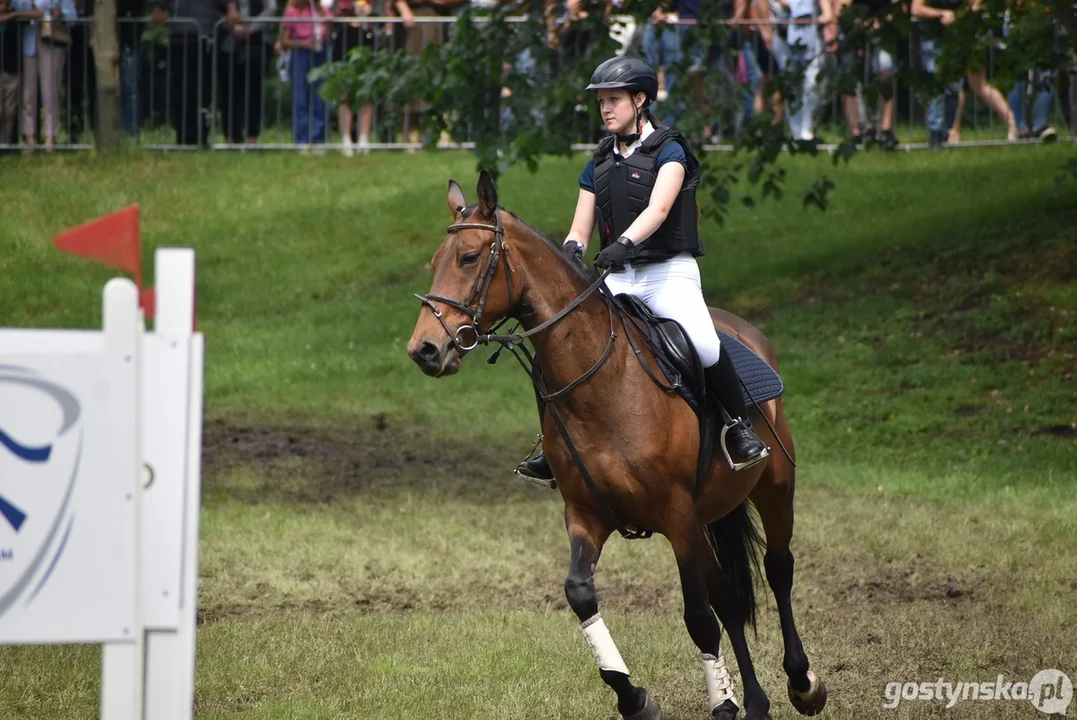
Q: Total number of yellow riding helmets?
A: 0